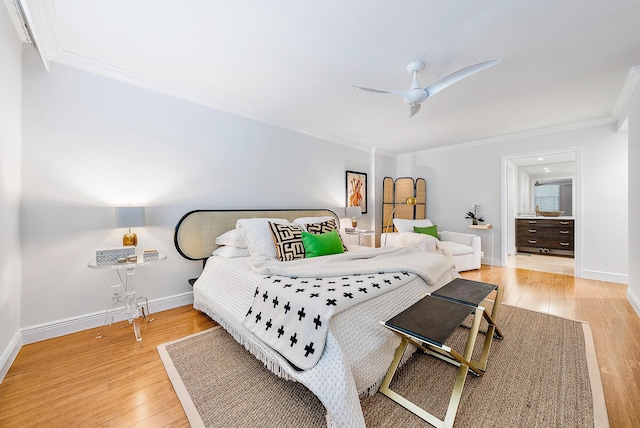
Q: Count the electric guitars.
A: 0